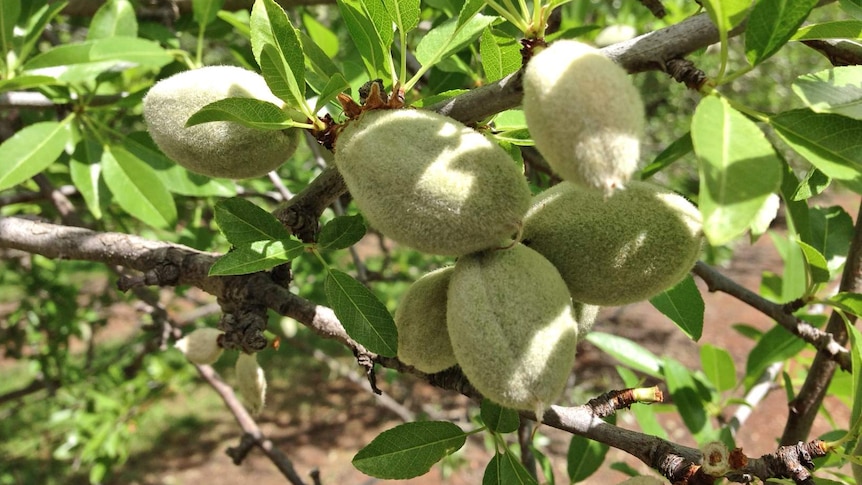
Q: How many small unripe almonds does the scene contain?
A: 2